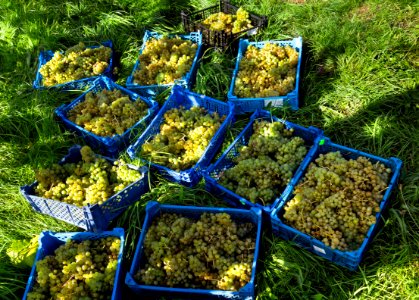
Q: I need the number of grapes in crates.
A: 11